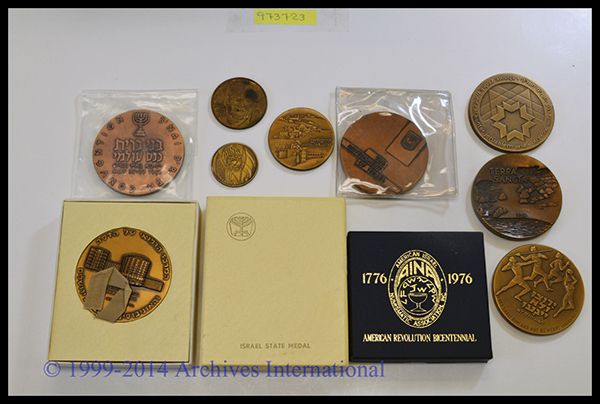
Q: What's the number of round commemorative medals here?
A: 9